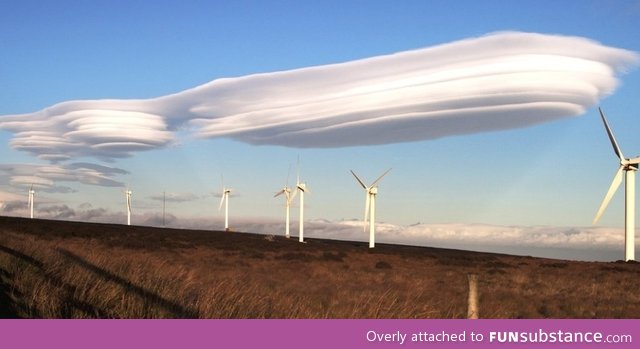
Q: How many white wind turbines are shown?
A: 7